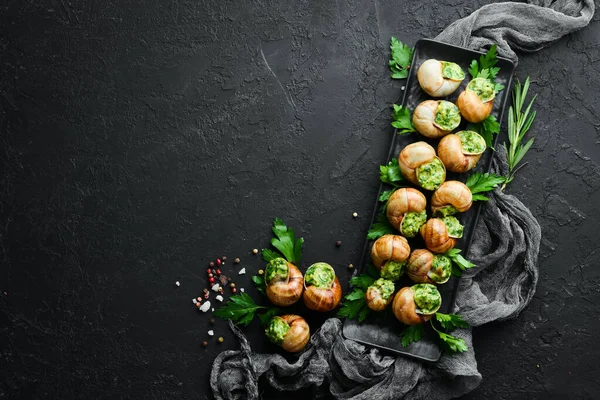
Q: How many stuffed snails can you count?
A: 15